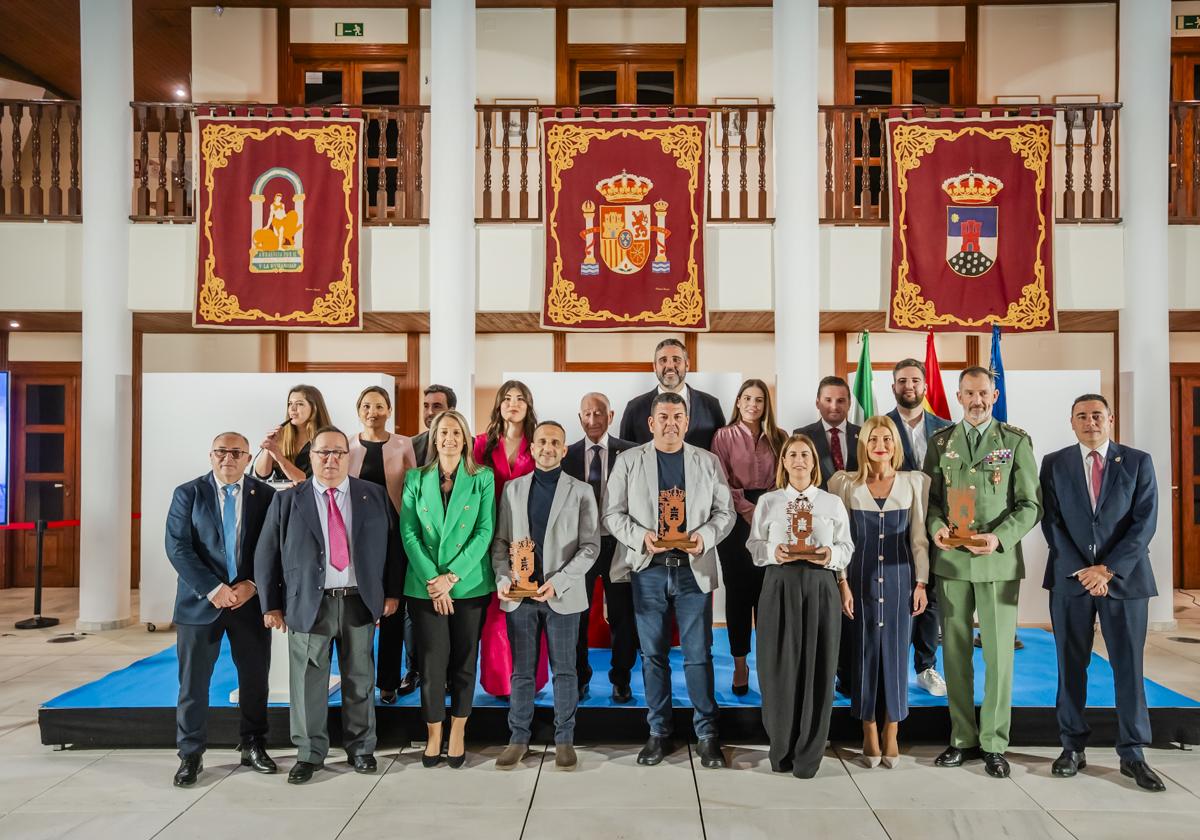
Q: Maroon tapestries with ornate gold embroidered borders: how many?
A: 3